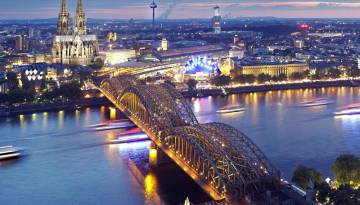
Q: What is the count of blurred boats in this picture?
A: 6